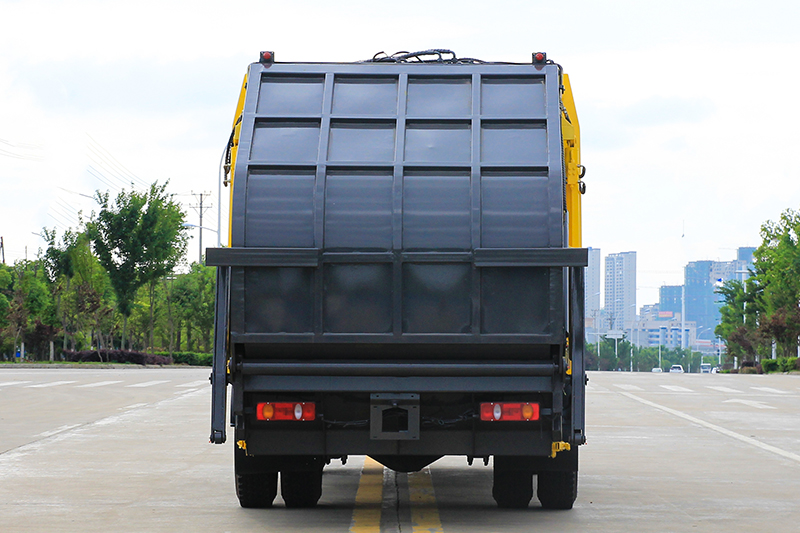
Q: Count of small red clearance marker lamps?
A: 2